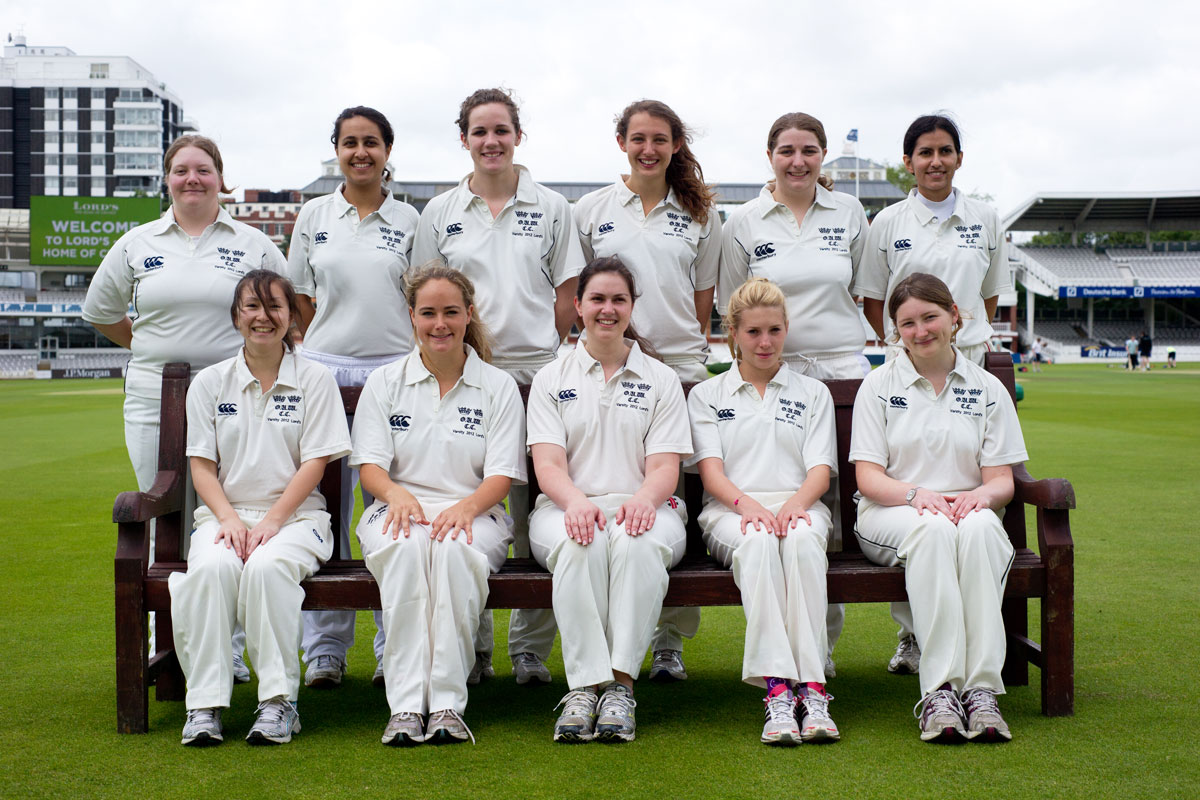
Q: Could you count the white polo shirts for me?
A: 11